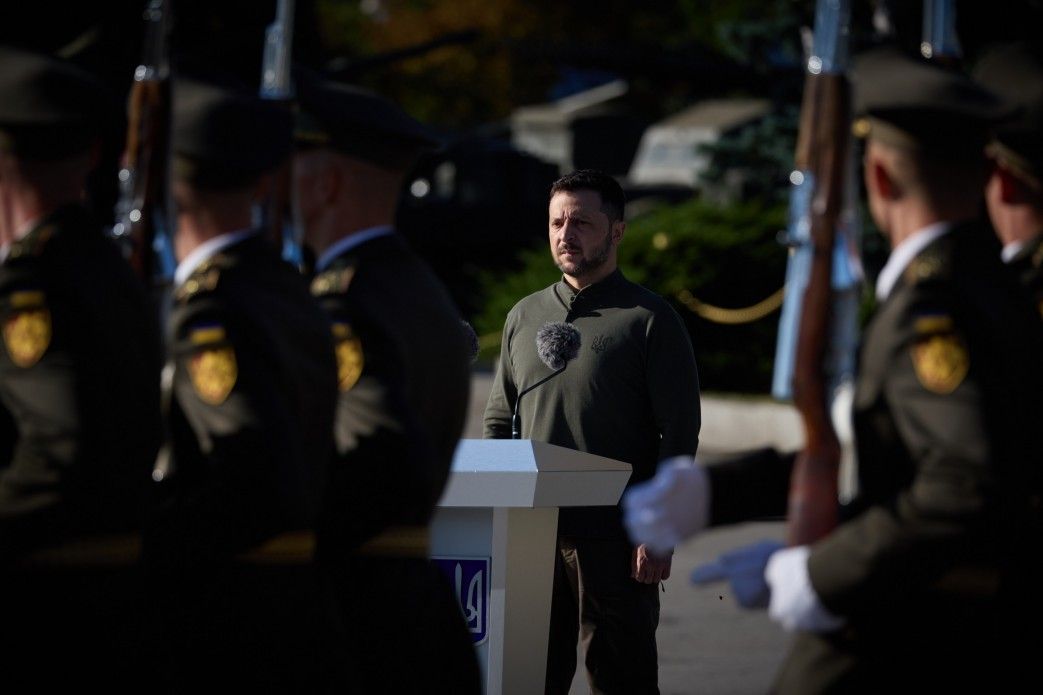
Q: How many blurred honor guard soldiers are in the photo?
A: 5